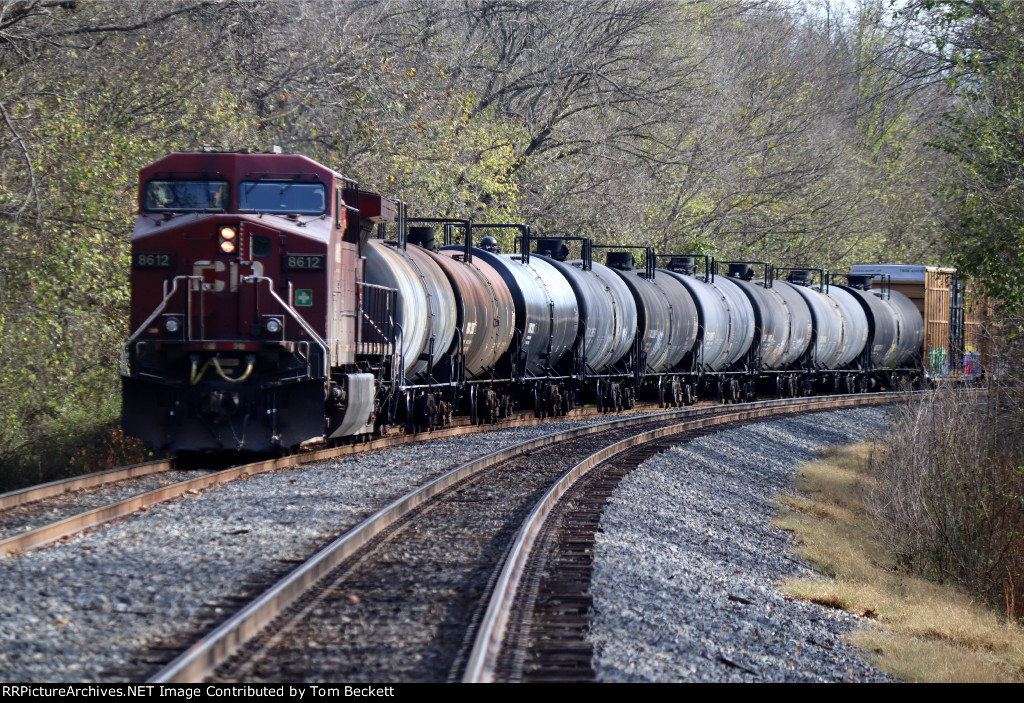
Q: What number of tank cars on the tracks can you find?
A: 9